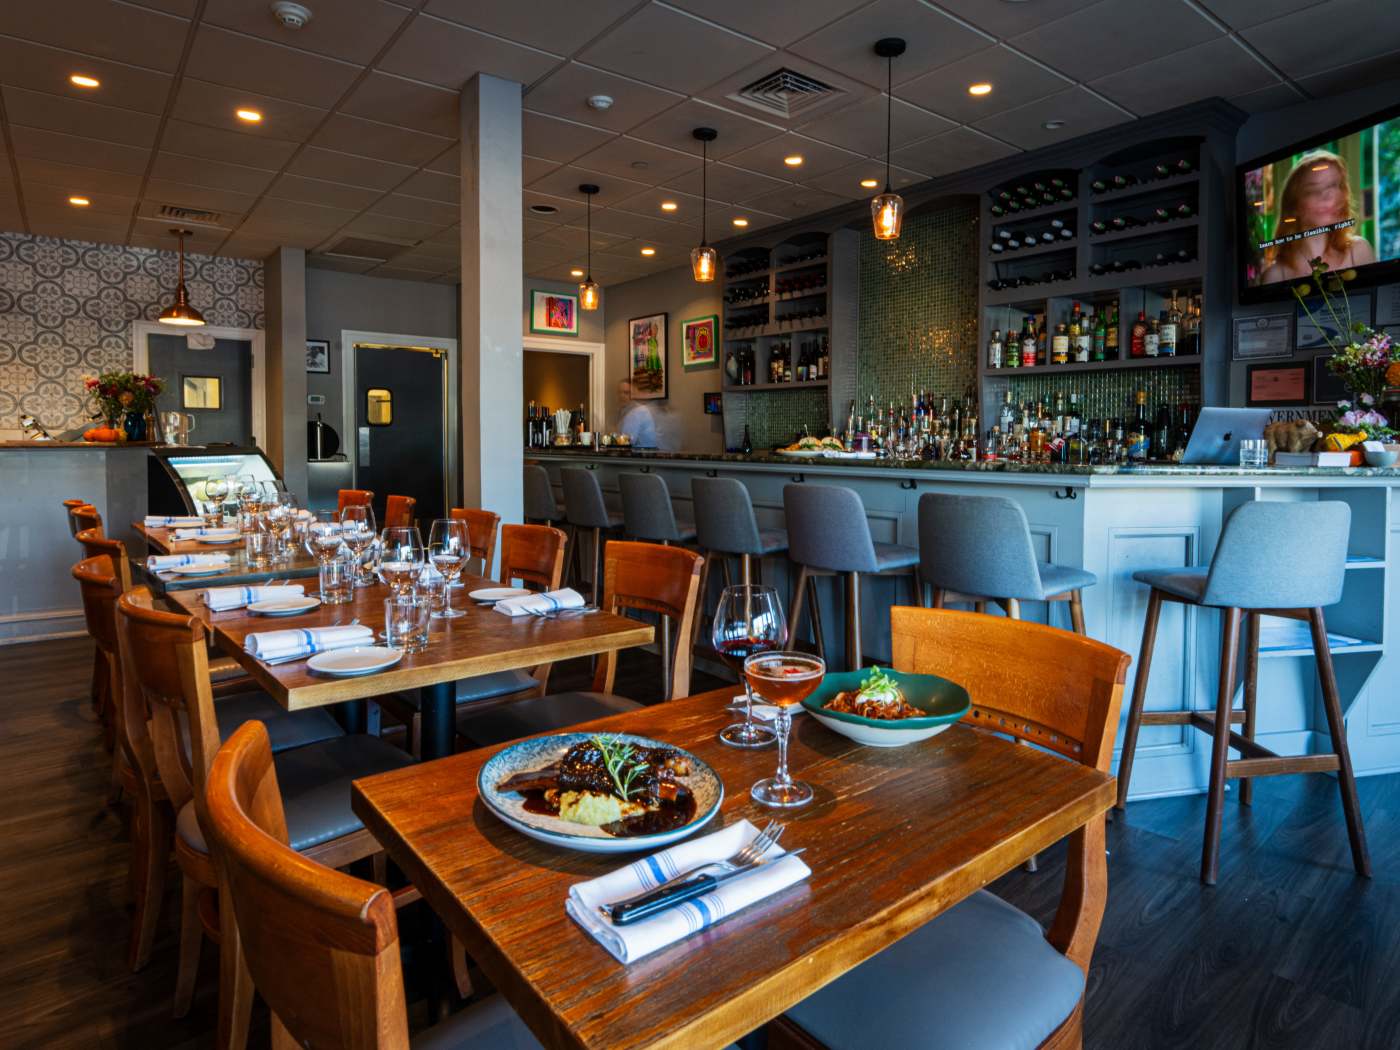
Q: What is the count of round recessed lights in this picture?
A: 10